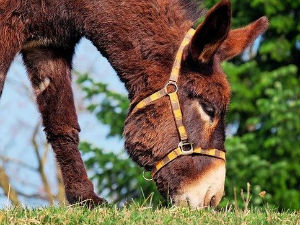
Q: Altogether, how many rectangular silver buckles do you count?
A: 1